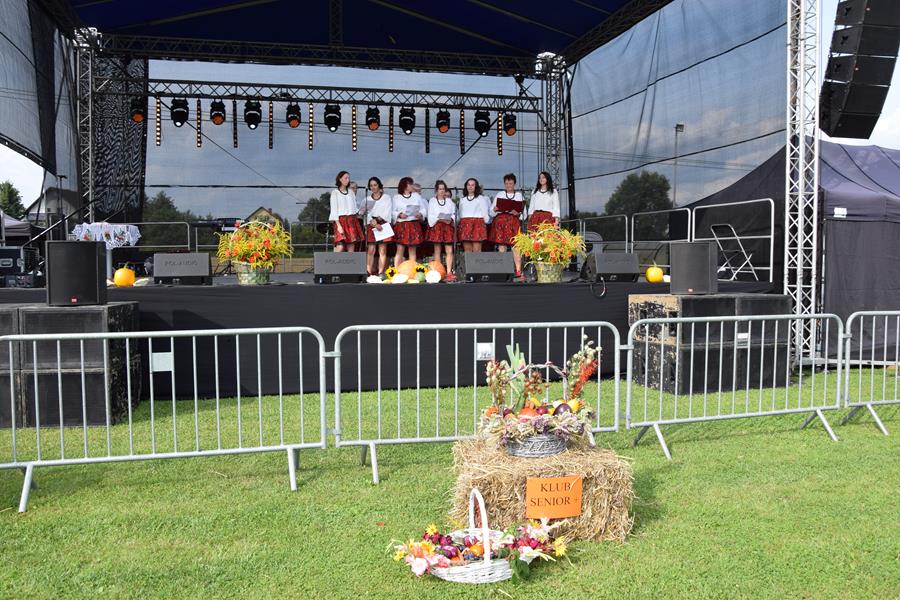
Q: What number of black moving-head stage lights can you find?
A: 11